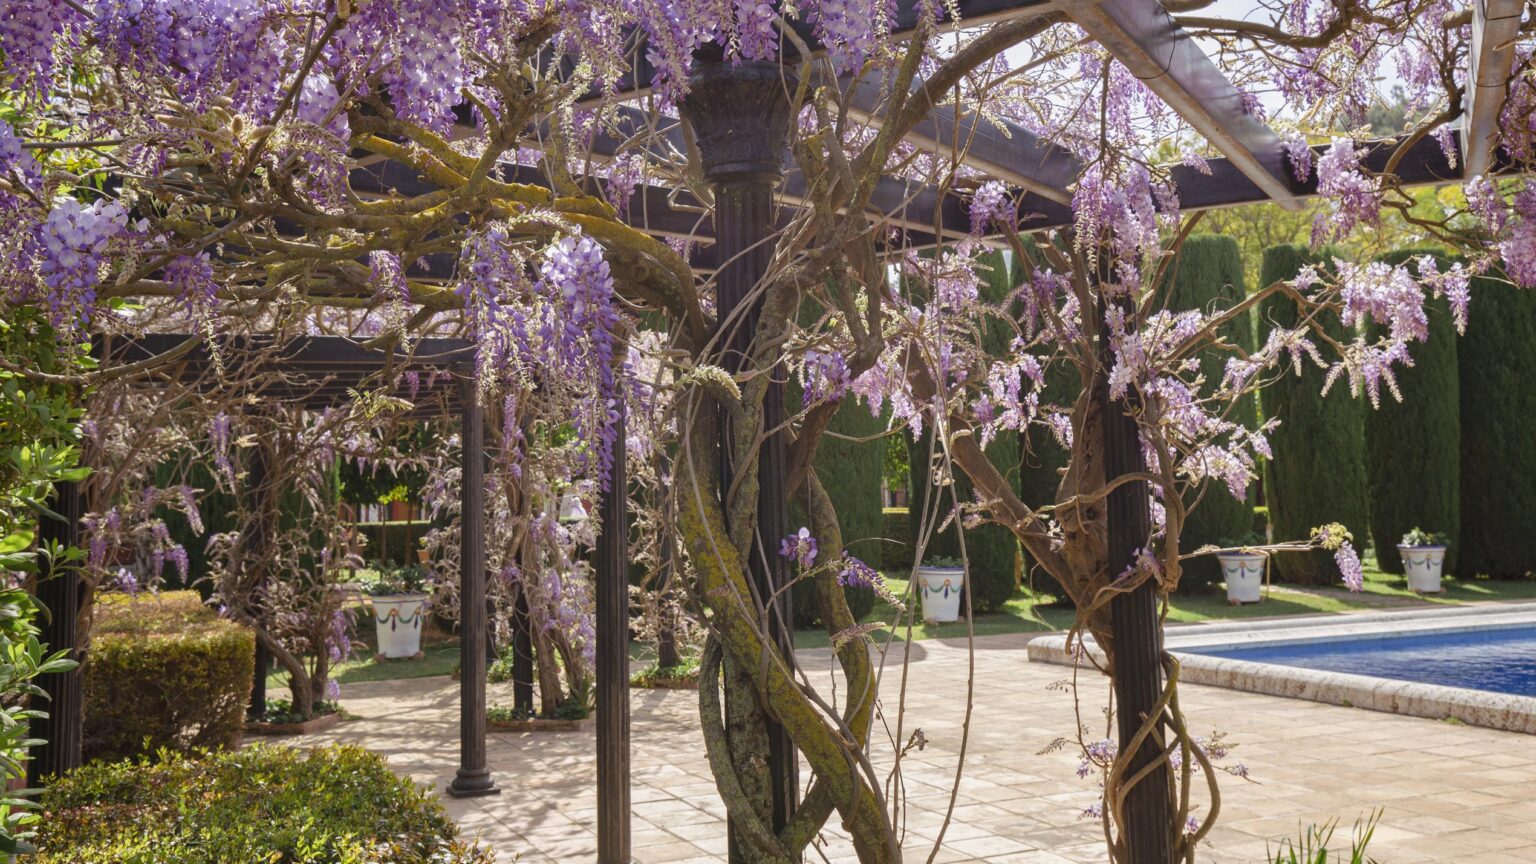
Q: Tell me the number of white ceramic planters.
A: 4